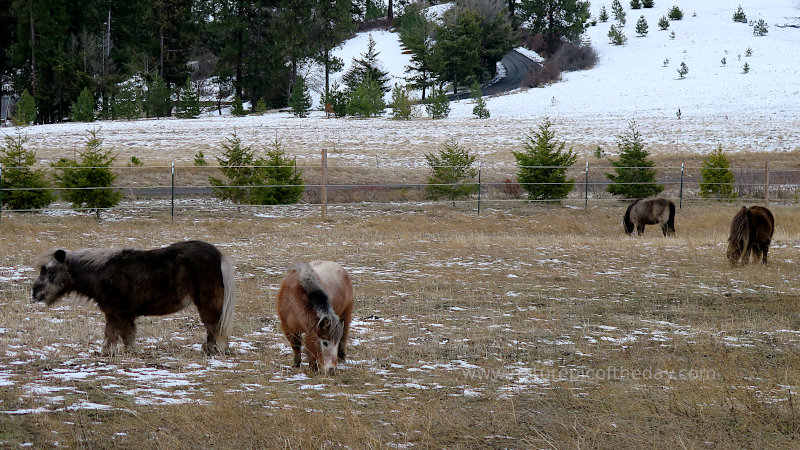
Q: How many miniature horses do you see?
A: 4